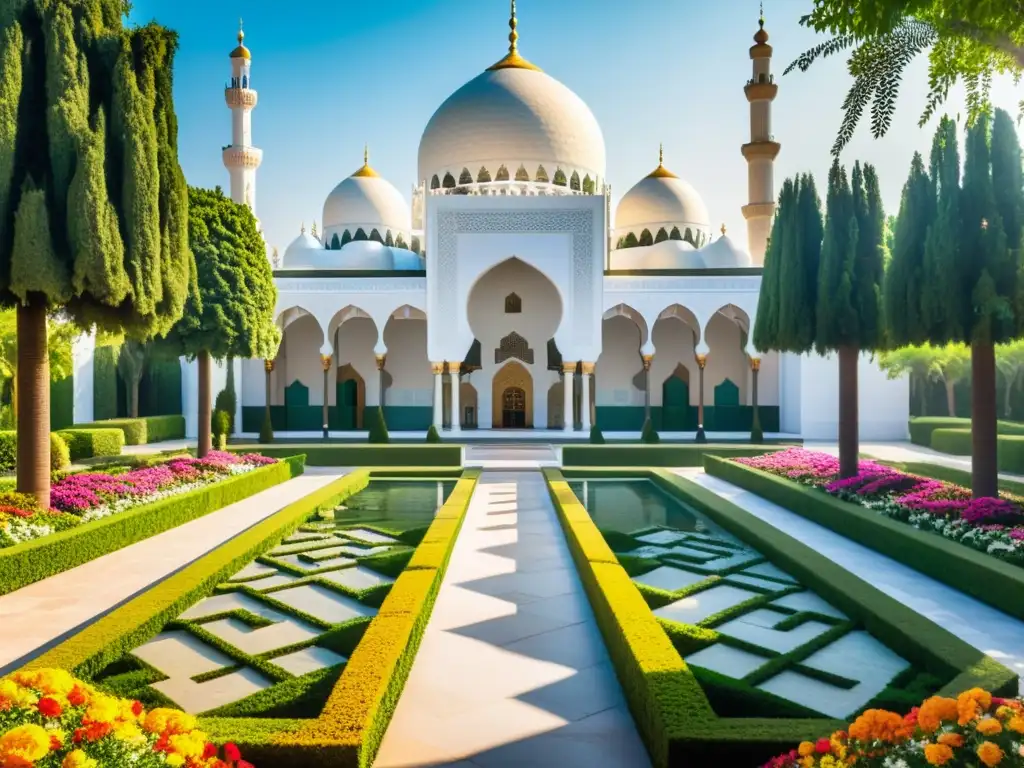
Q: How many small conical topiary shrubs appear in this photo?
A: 6